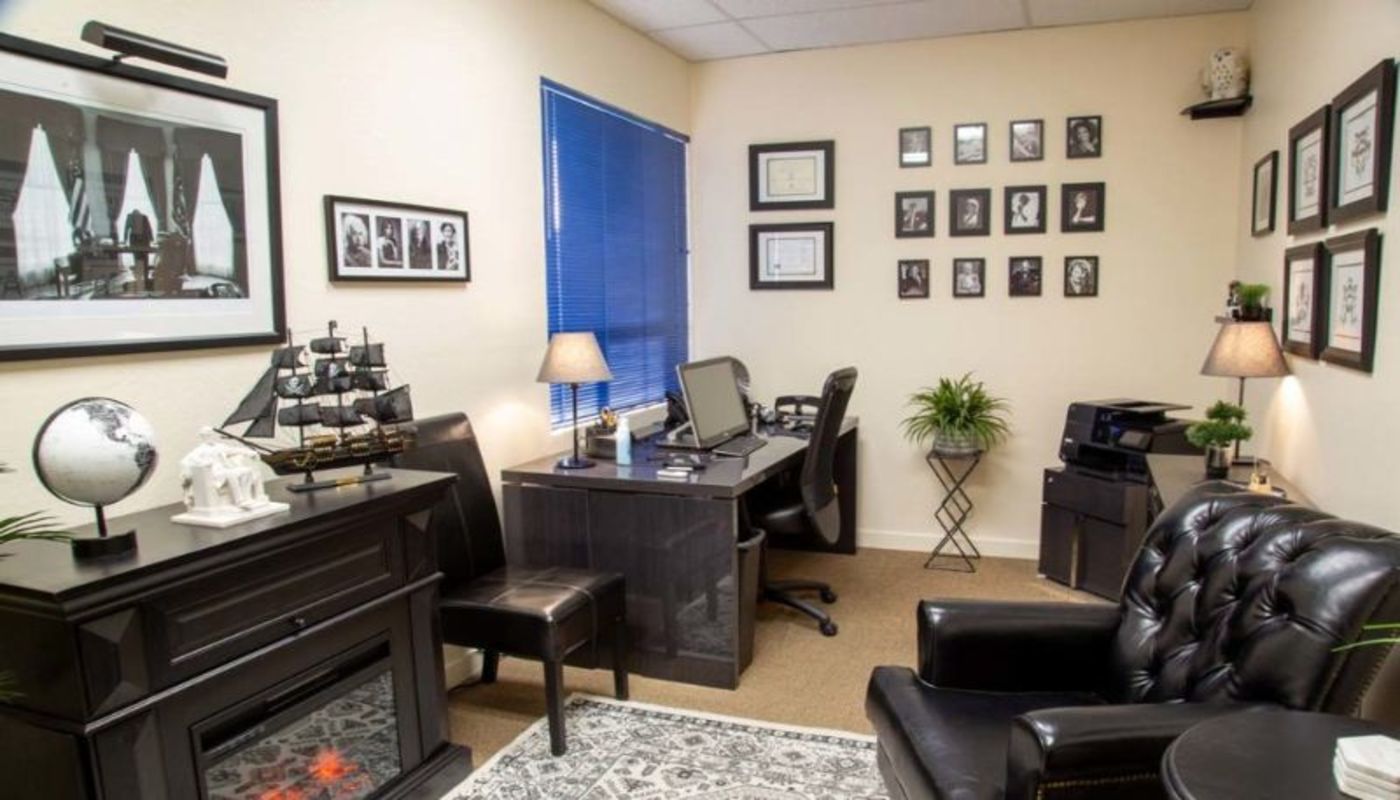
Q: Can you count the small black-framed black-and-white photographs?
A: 12